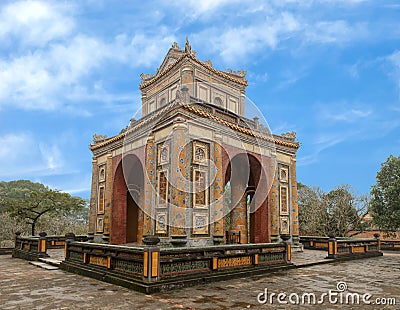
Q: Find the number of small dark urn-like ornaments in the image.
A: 7